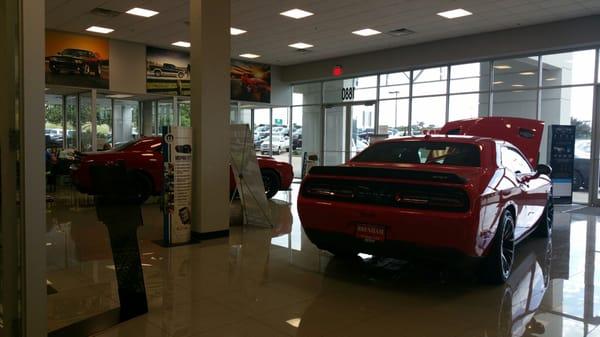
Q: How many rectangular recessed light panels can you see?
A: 9